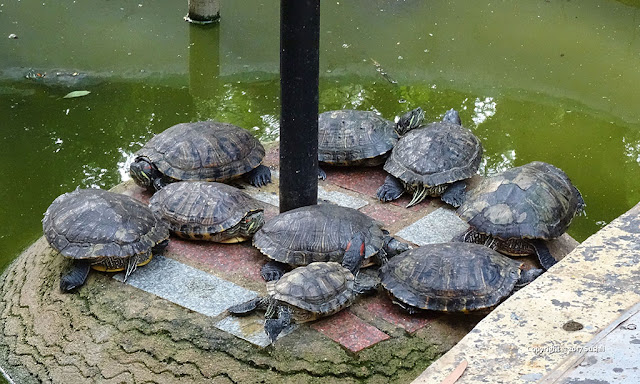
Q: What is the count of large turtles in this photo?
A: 8